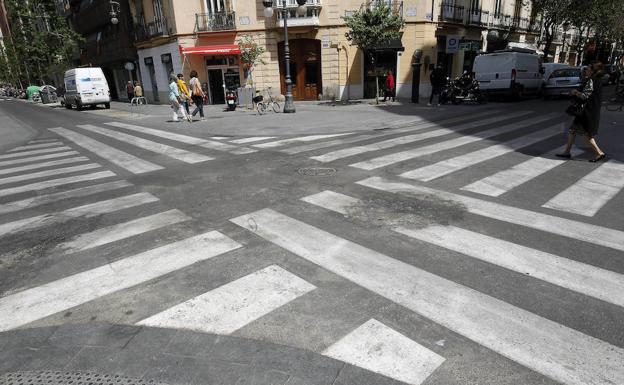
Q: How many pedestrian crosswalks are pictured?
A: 4